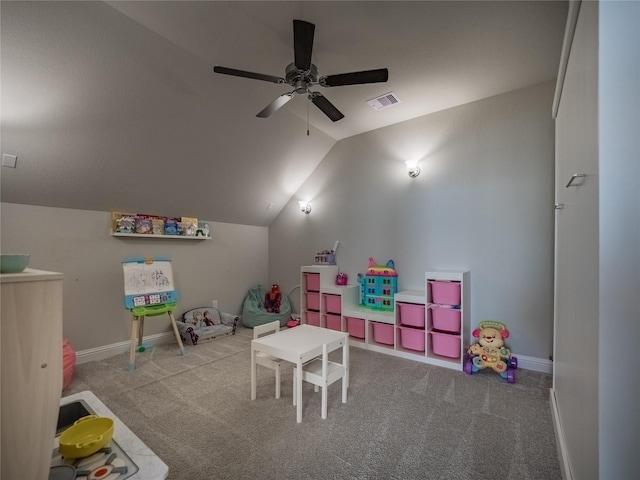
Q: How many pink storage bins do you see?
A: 12